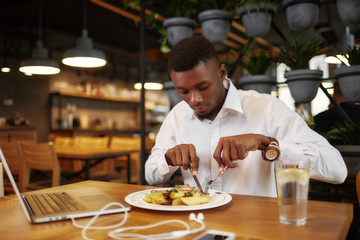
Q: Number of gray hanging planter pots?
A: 9